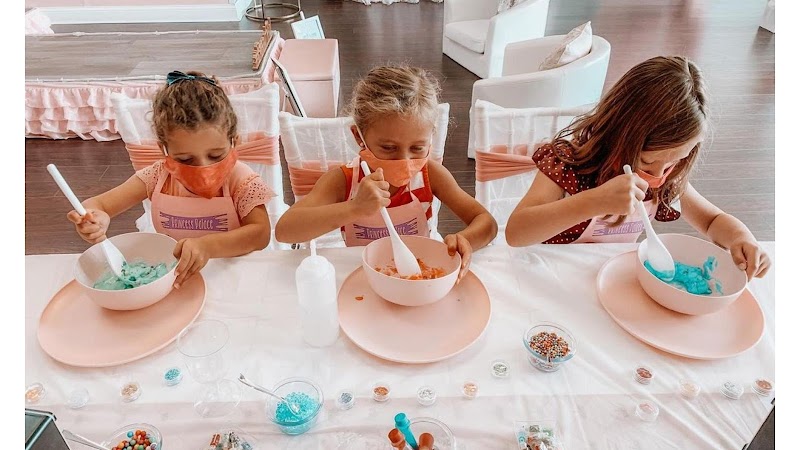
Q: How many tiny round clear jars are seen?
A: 14